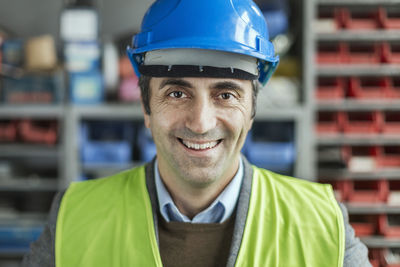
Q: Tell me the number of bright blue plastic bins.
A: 3